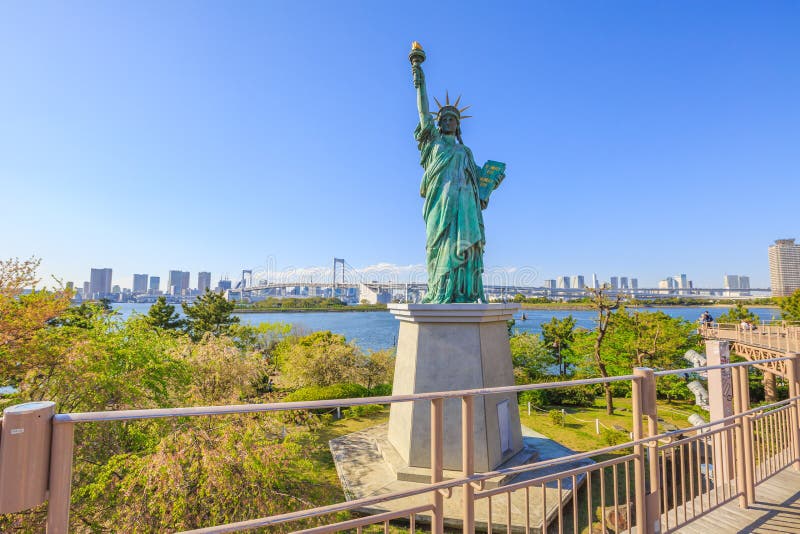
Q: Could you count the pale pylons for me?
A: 2